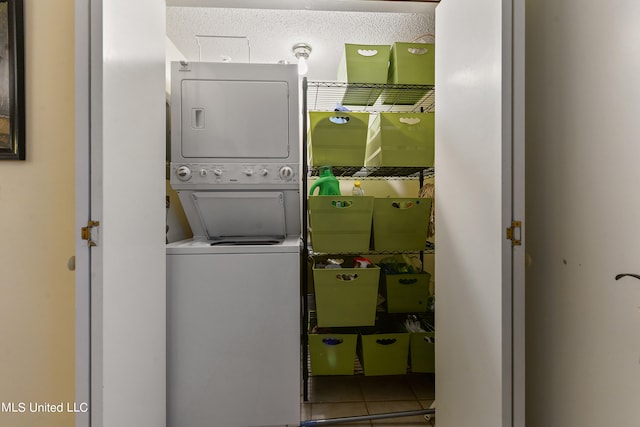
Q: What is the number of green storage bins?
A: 11